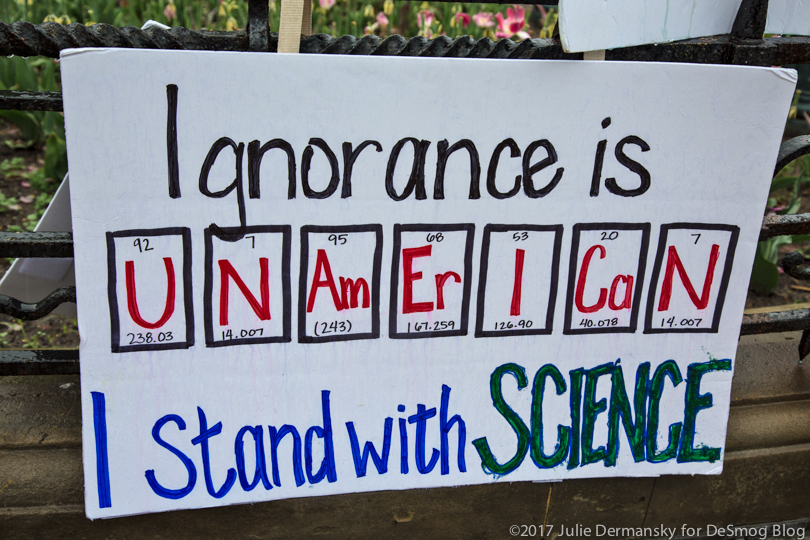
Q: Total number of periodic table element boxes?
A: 7